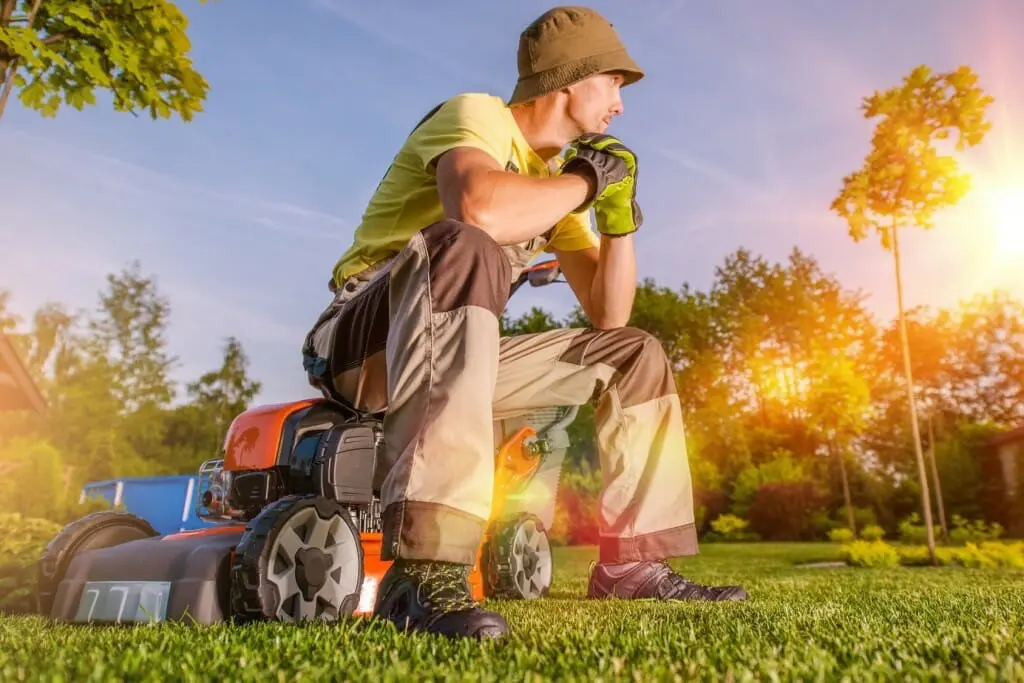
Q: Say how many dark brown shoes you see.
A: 2